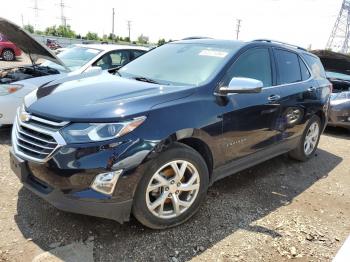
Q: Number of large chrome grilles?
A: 1